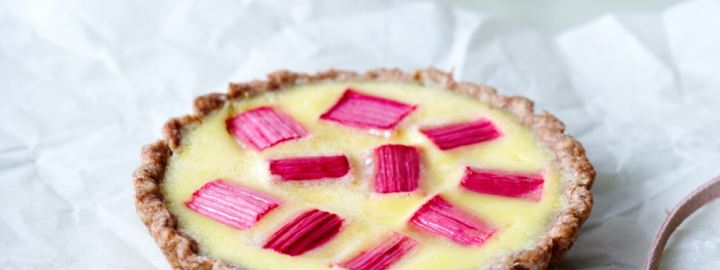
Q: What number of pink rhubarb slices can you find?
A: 10